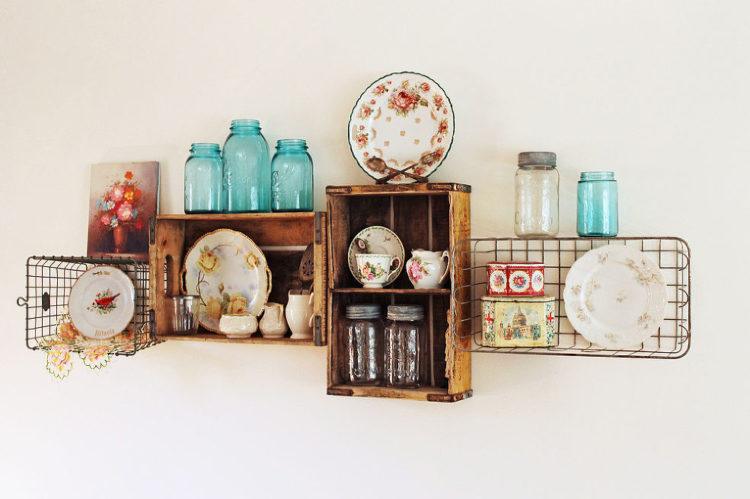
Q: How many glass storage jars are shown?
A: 7